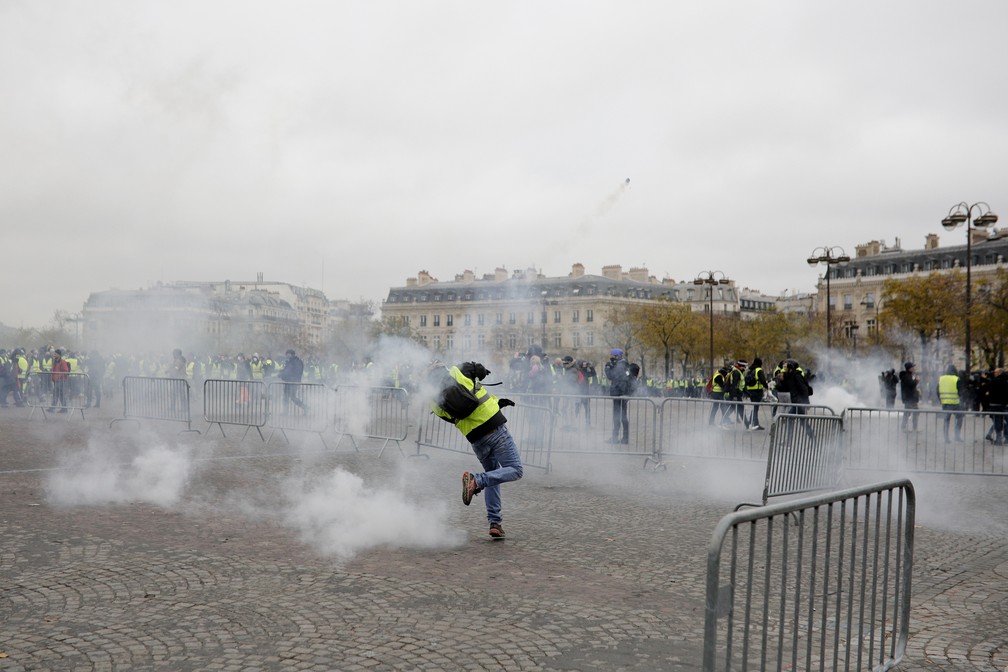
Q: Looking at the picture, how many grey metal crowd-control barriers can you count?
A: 11